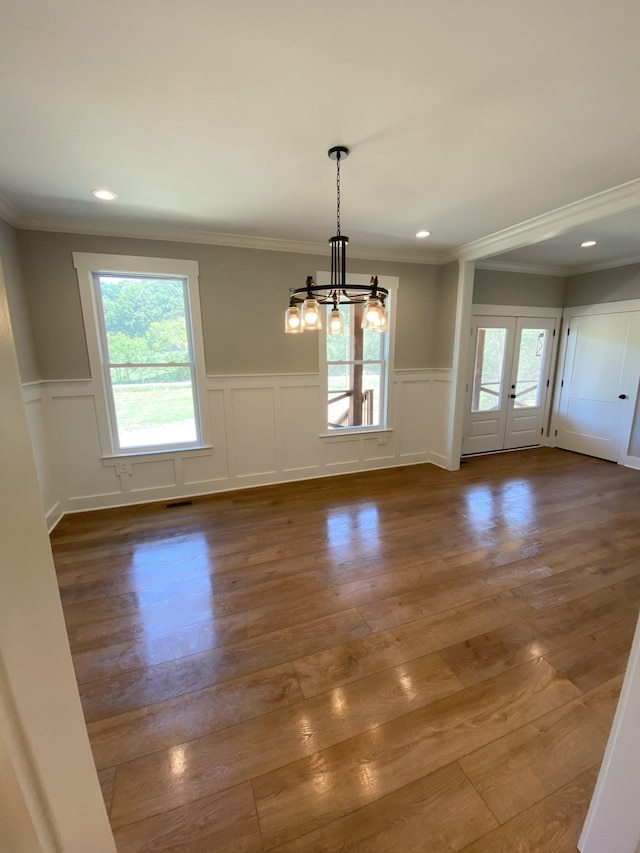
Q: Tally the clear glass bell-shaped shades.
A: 5